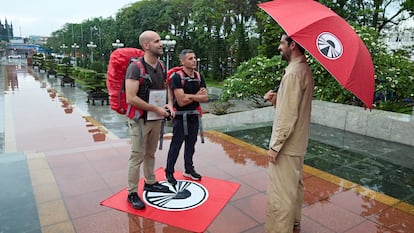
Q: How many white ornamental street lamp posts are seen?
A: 5